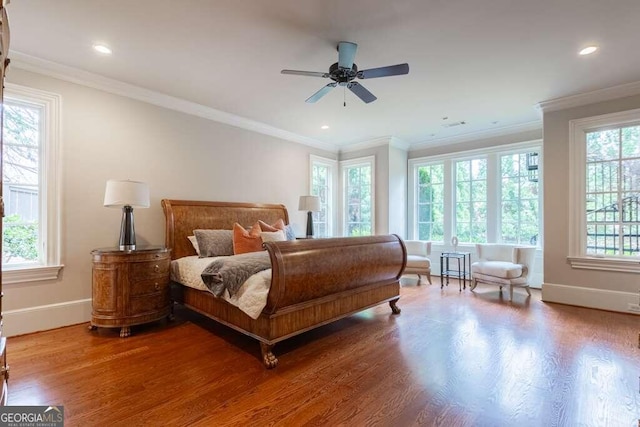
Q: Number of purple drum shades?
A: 0